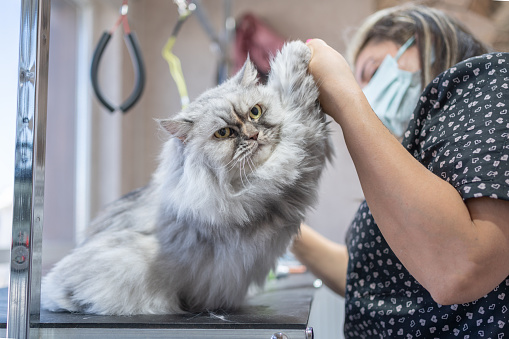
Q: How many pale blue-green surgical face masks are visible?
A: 1